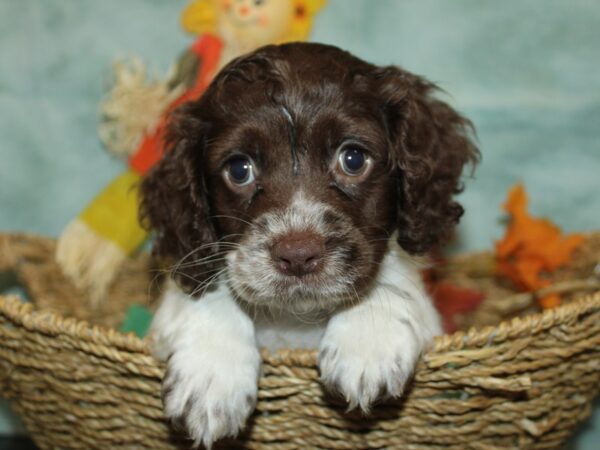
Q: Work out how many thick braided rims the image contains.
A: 1